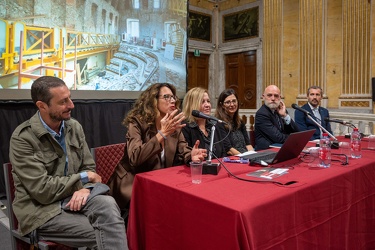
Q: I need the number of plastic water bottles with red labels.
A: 2